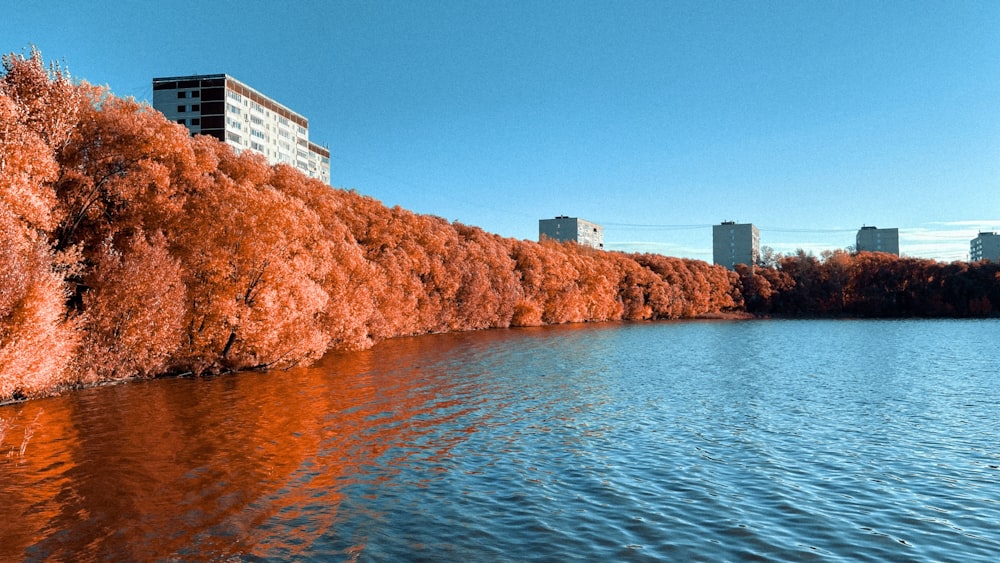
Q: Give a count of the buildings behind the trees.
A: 5